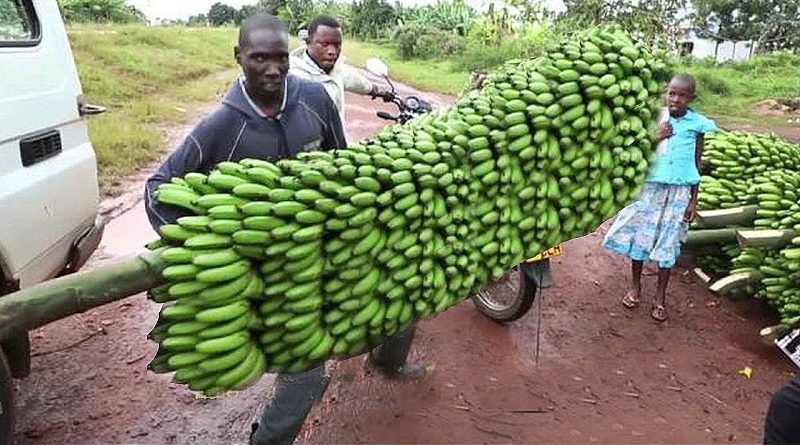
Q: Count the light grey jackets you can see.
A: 1